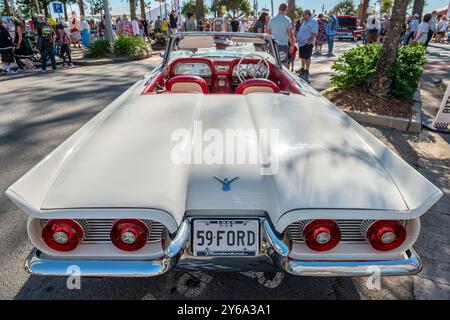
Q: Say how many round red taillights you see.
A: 4